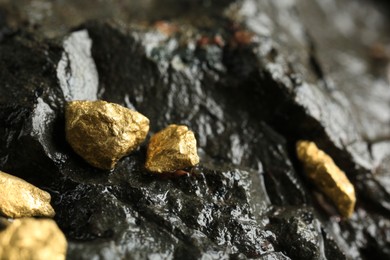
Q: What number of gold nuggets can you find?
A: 5